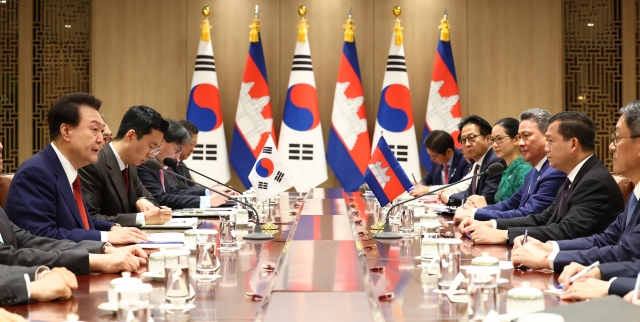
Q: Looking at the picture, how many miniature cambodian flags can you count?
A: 1